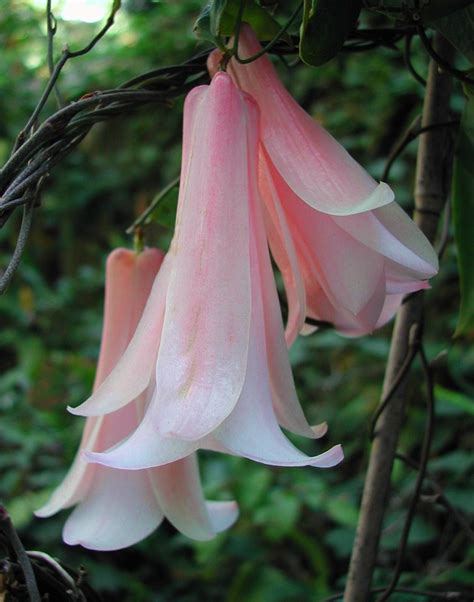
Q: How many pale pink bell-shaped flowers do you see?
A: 3